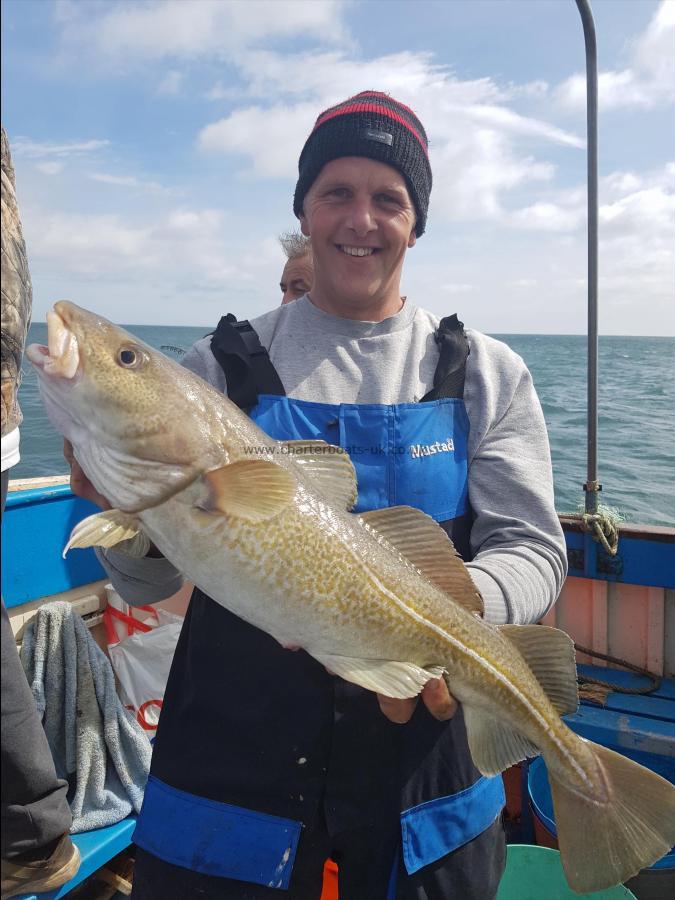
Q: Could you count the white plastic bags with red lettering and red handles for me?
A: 1